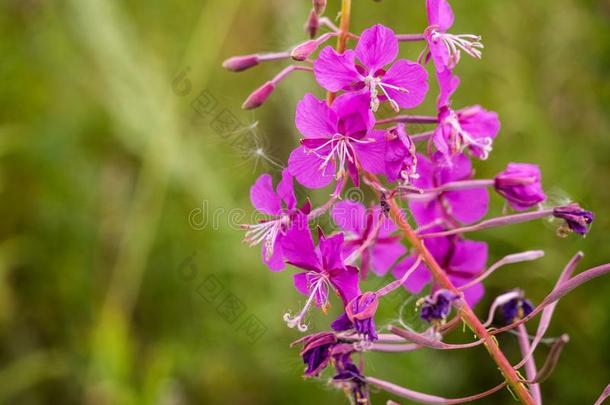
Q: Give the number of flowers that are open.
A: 9